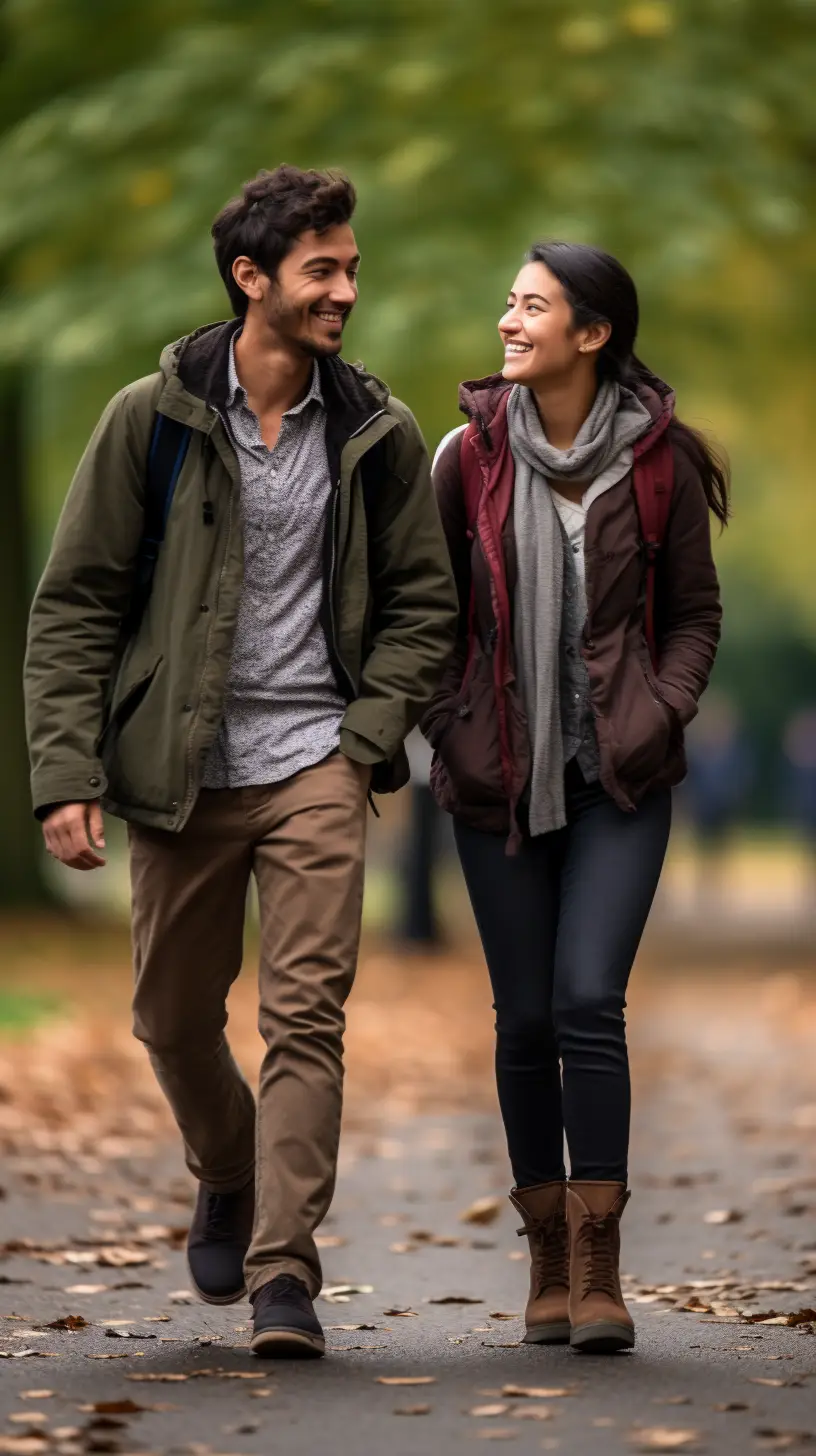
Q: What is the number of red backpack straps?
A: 2